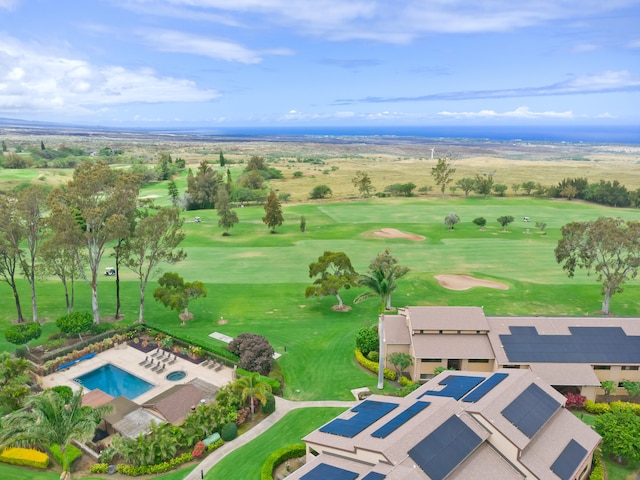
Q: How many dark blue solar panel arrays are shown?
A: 10